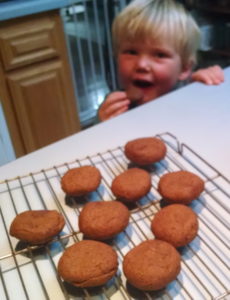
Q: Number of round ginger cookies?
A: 9